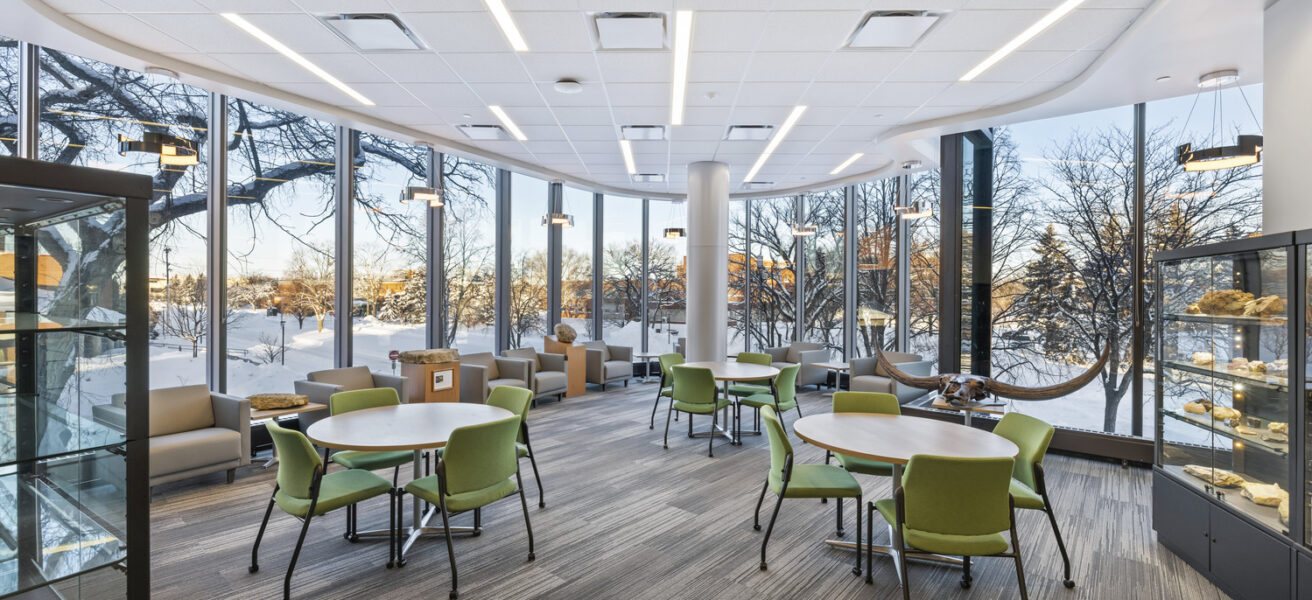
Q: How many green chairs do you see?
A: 12